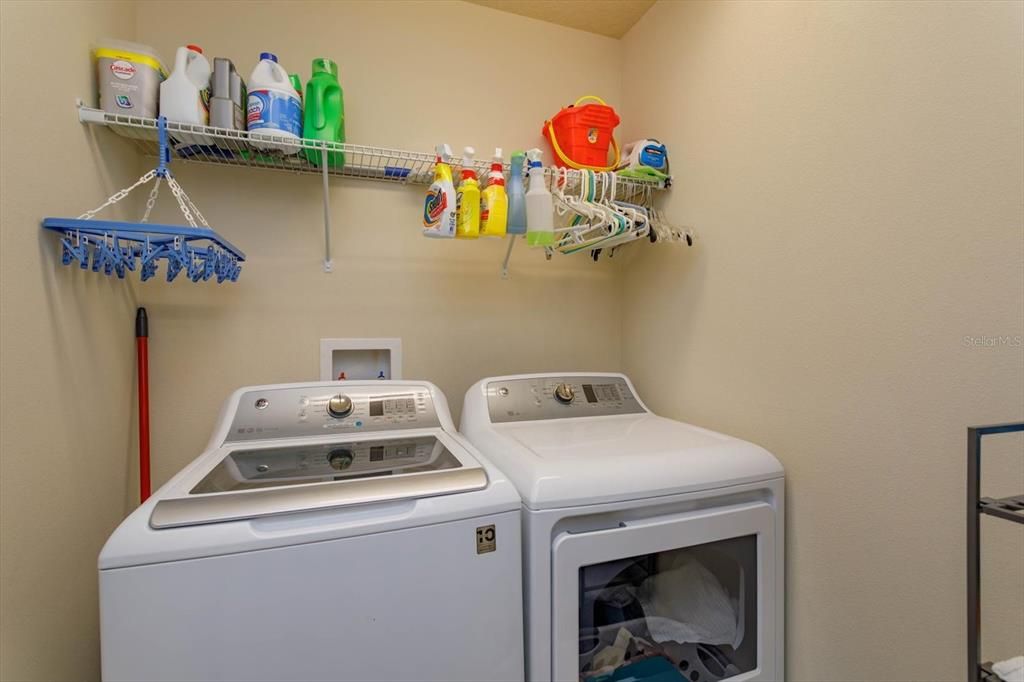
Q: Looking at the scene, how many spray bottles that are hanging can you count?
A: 5